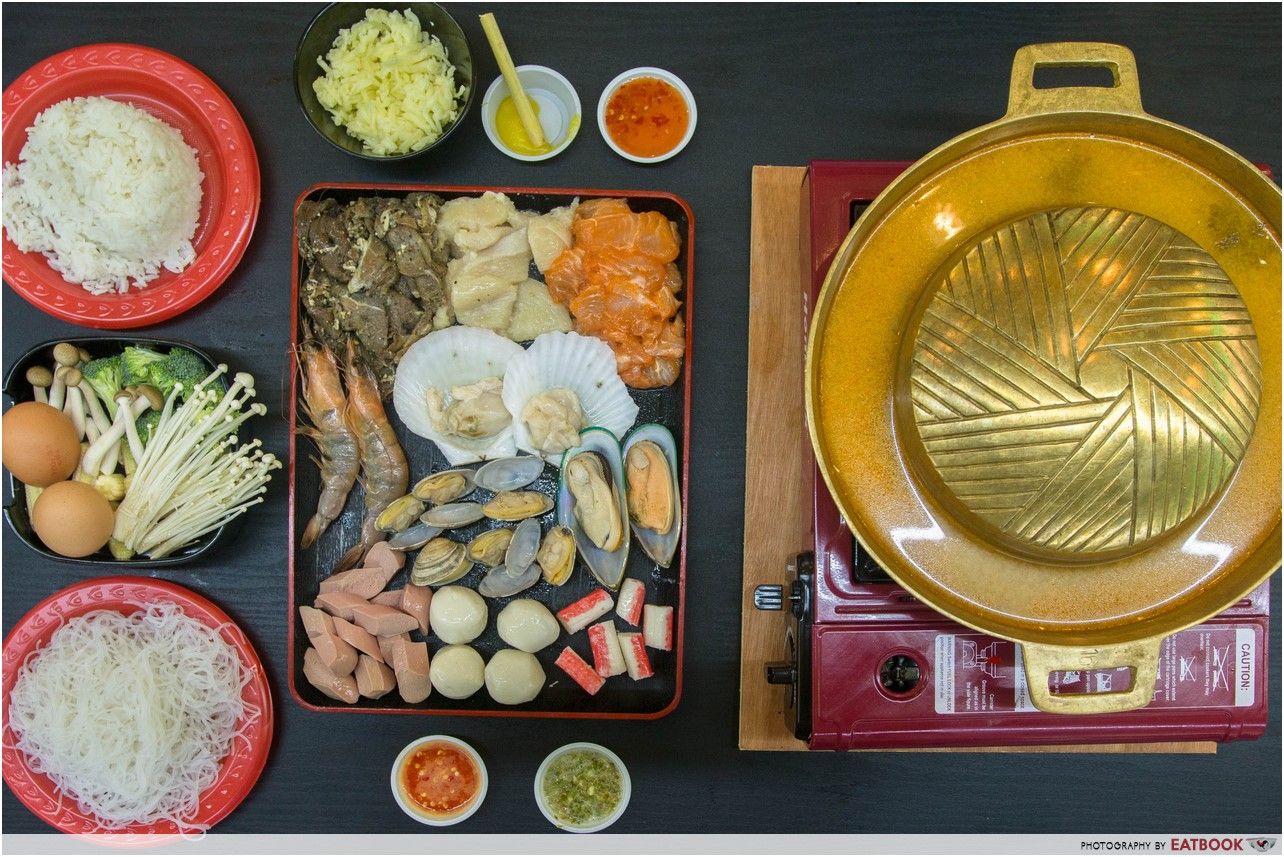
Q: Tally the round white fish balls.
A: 4